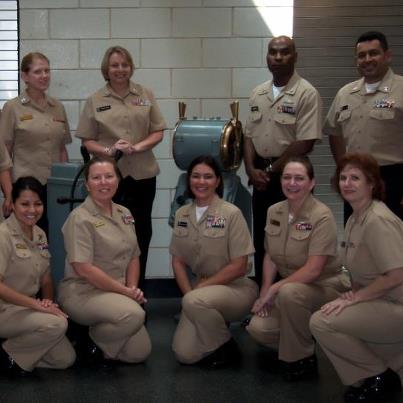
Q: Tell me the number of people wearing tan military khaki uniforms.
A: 9